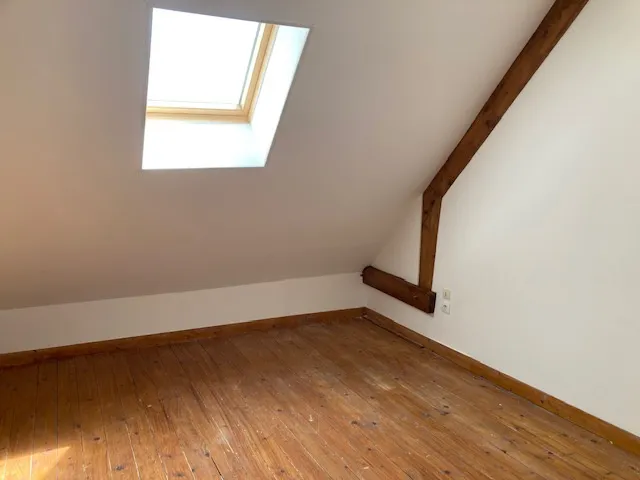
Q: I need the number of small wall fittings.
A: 2